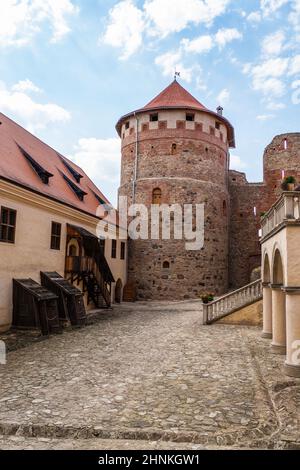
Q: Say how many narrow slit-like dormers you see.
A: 4